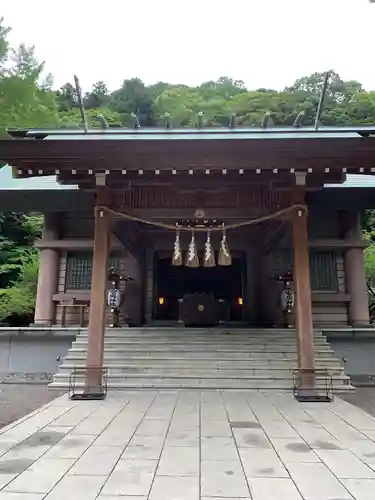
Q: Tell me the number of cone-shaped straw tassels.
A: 4